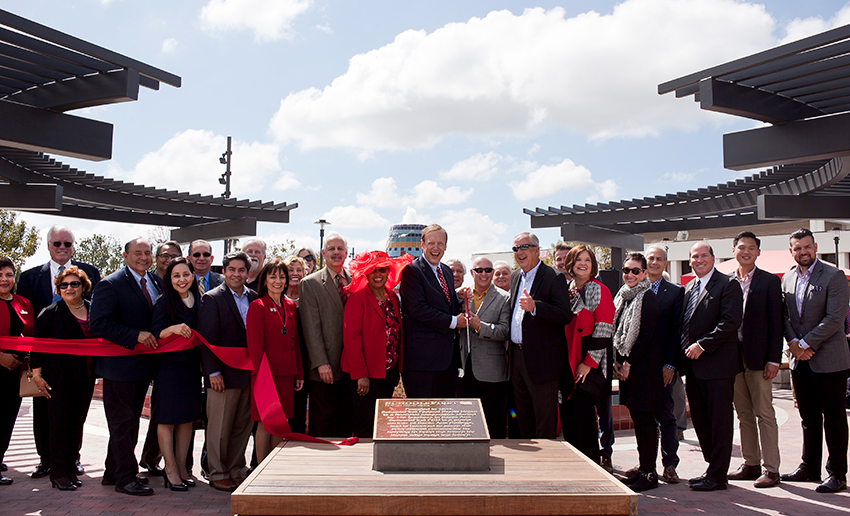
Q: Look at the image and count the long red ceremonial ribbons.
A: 1